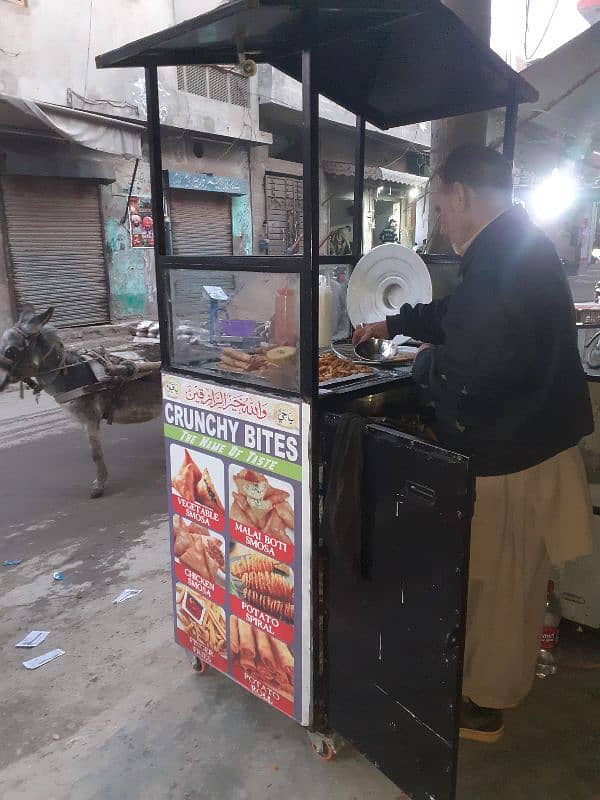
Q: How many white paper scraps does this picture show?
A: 3